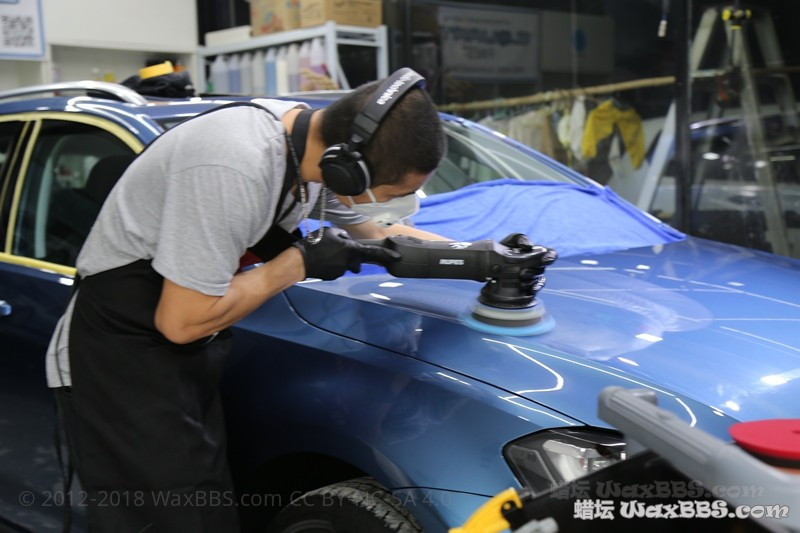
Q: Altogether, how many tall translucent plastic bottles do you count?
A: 9